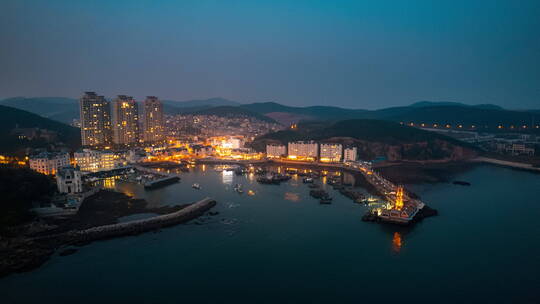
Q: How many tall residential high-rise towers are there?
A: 3